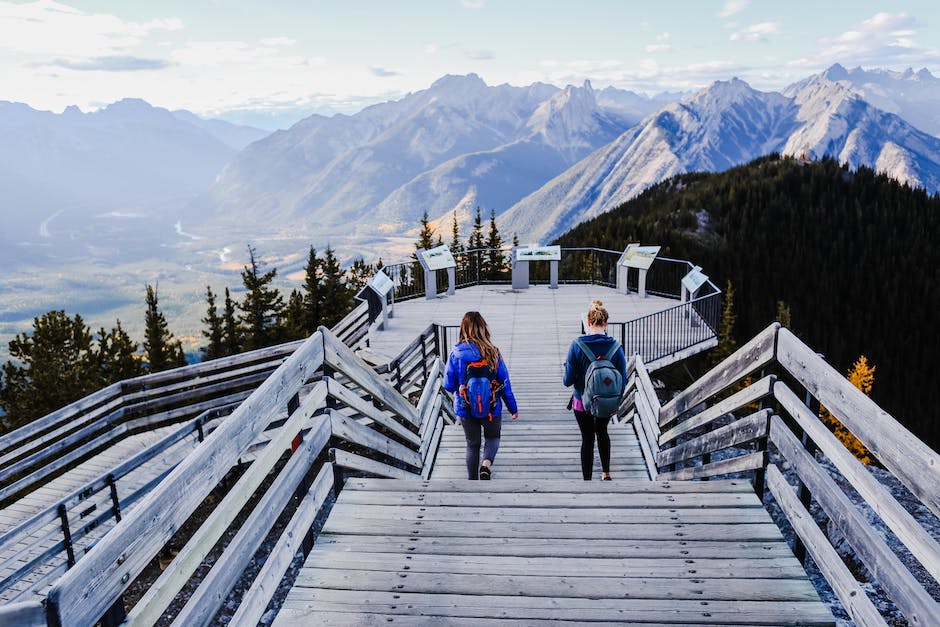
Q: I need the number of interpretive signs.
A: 5